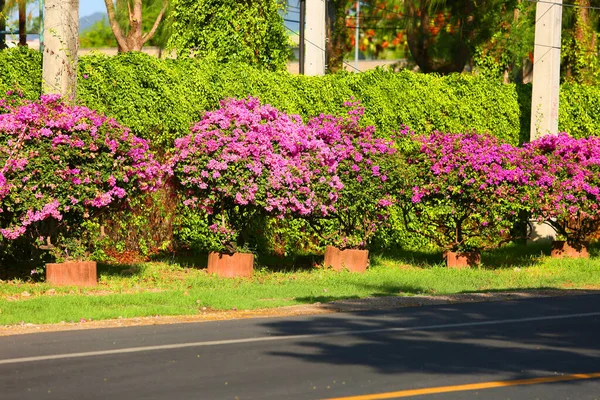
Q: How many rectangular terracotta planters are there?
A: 5